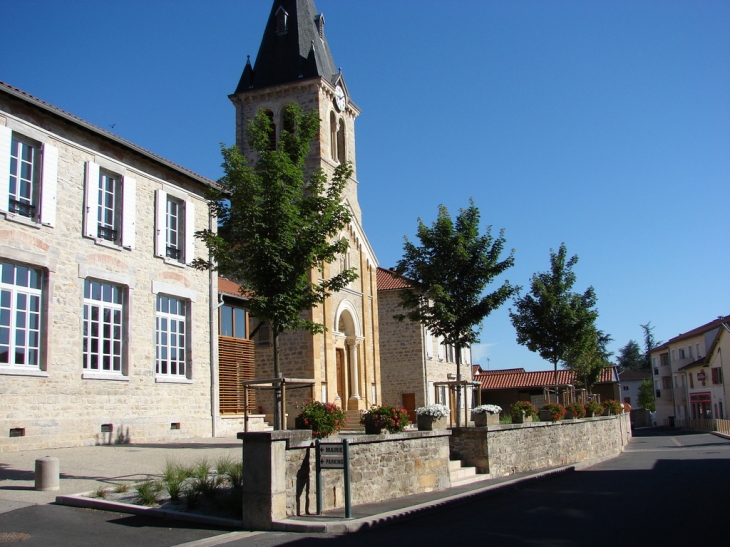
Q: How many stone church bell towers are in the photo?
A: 1